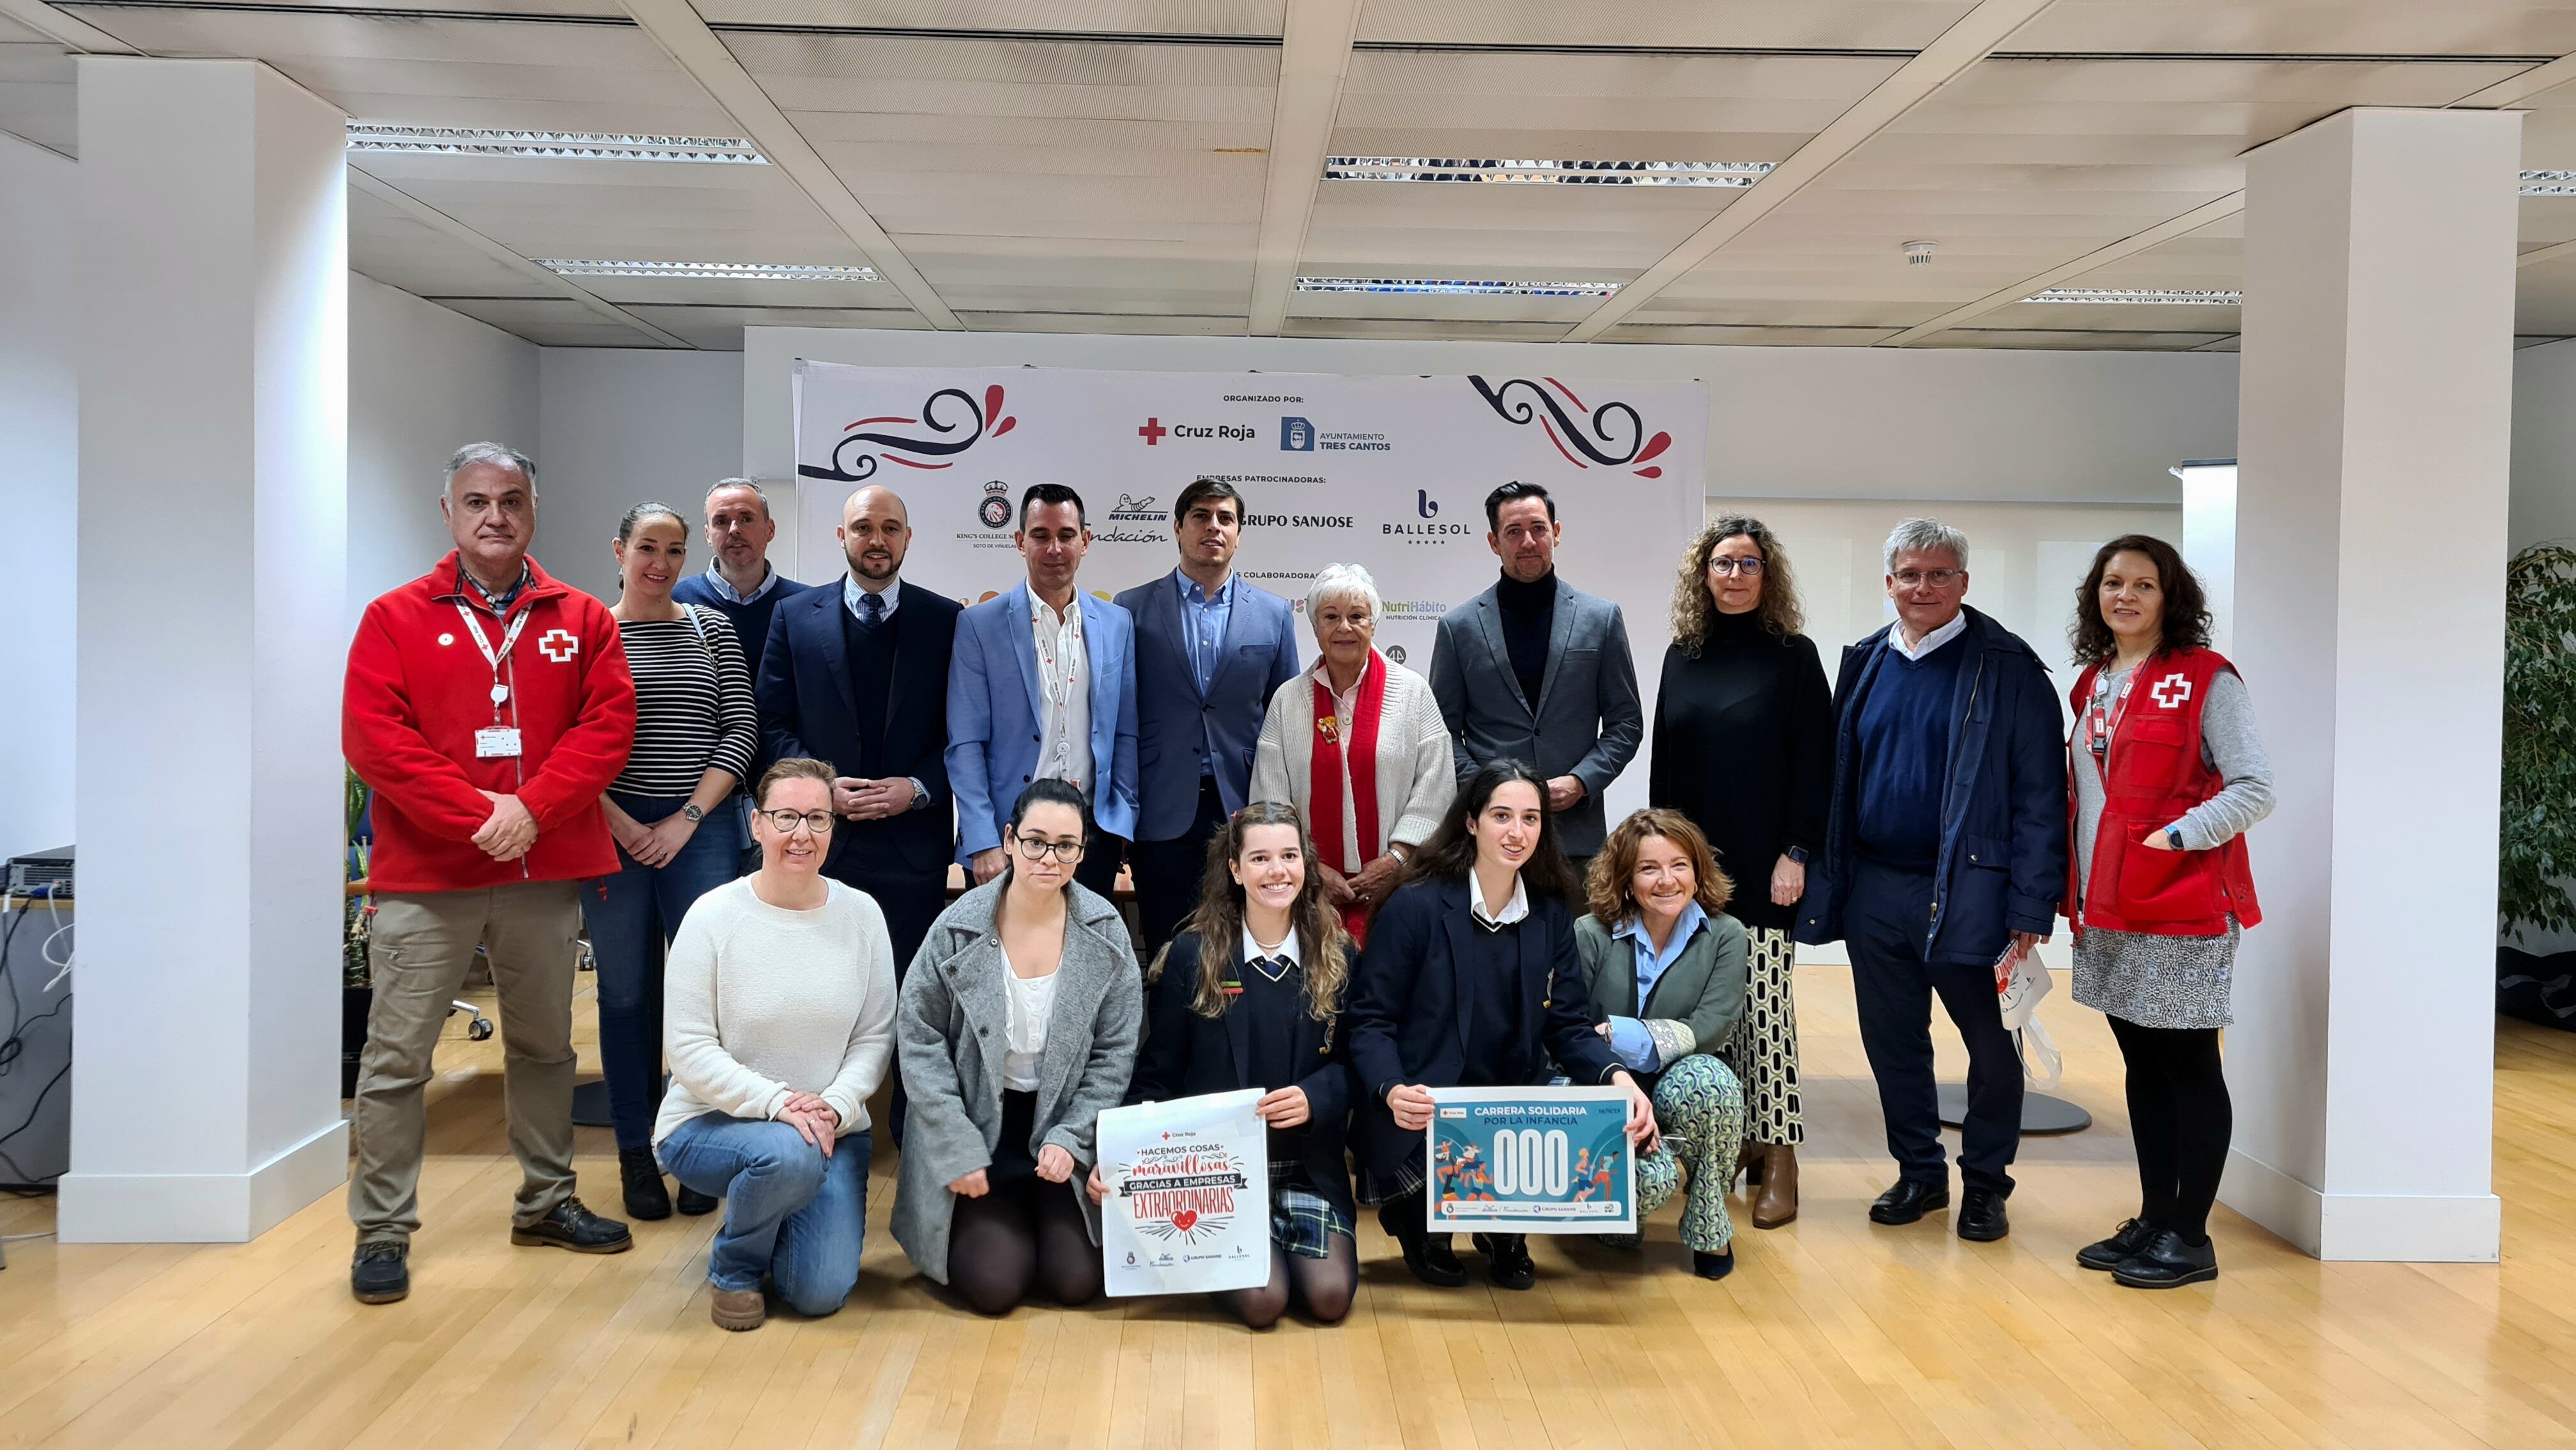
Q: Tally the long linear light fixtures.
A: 6